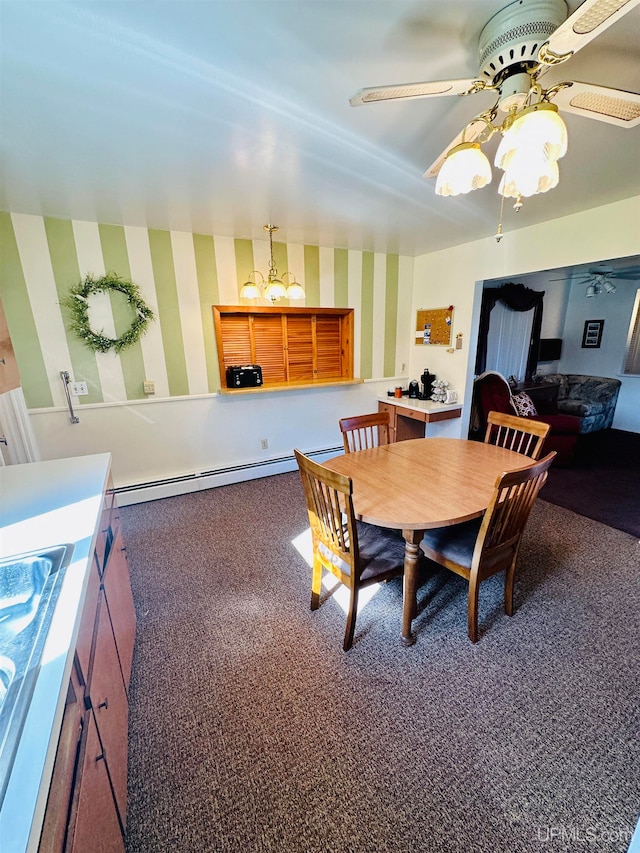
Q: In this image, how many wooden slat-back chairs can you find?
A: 4